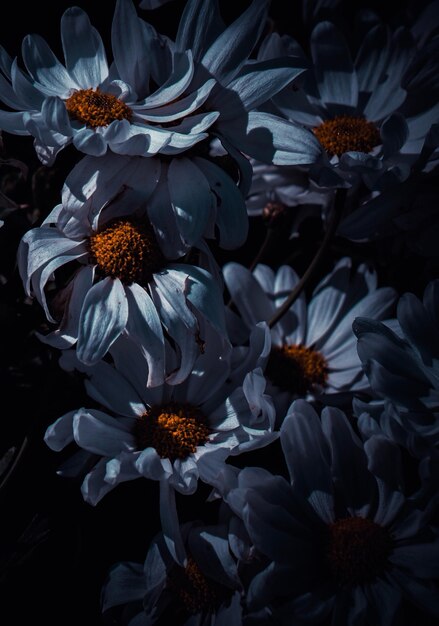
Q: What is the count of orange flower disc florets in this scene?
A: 7